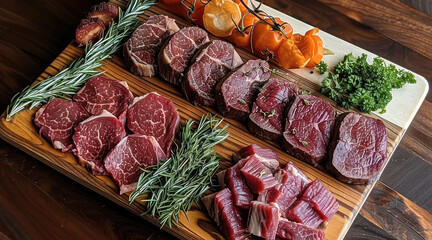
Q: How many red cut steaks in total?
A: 12